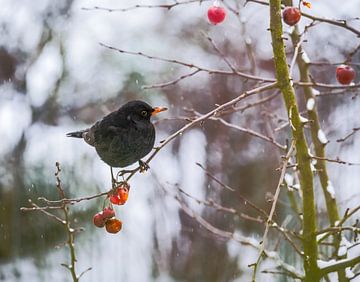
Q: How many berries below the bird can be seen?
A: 4